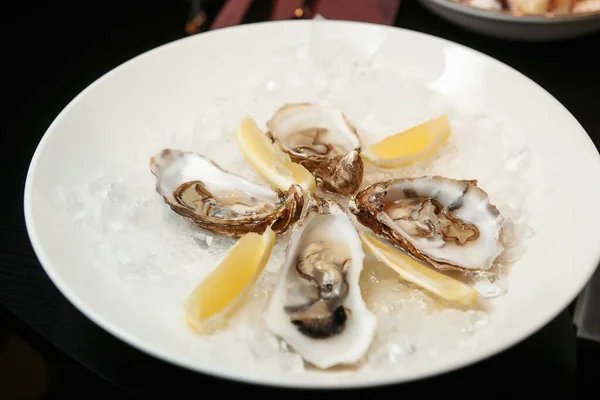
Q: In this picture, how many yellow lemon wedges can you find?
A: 4